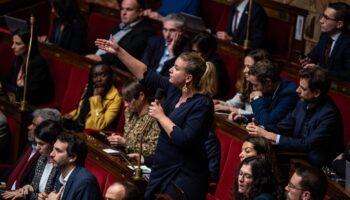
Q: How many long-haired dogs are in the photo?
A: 0